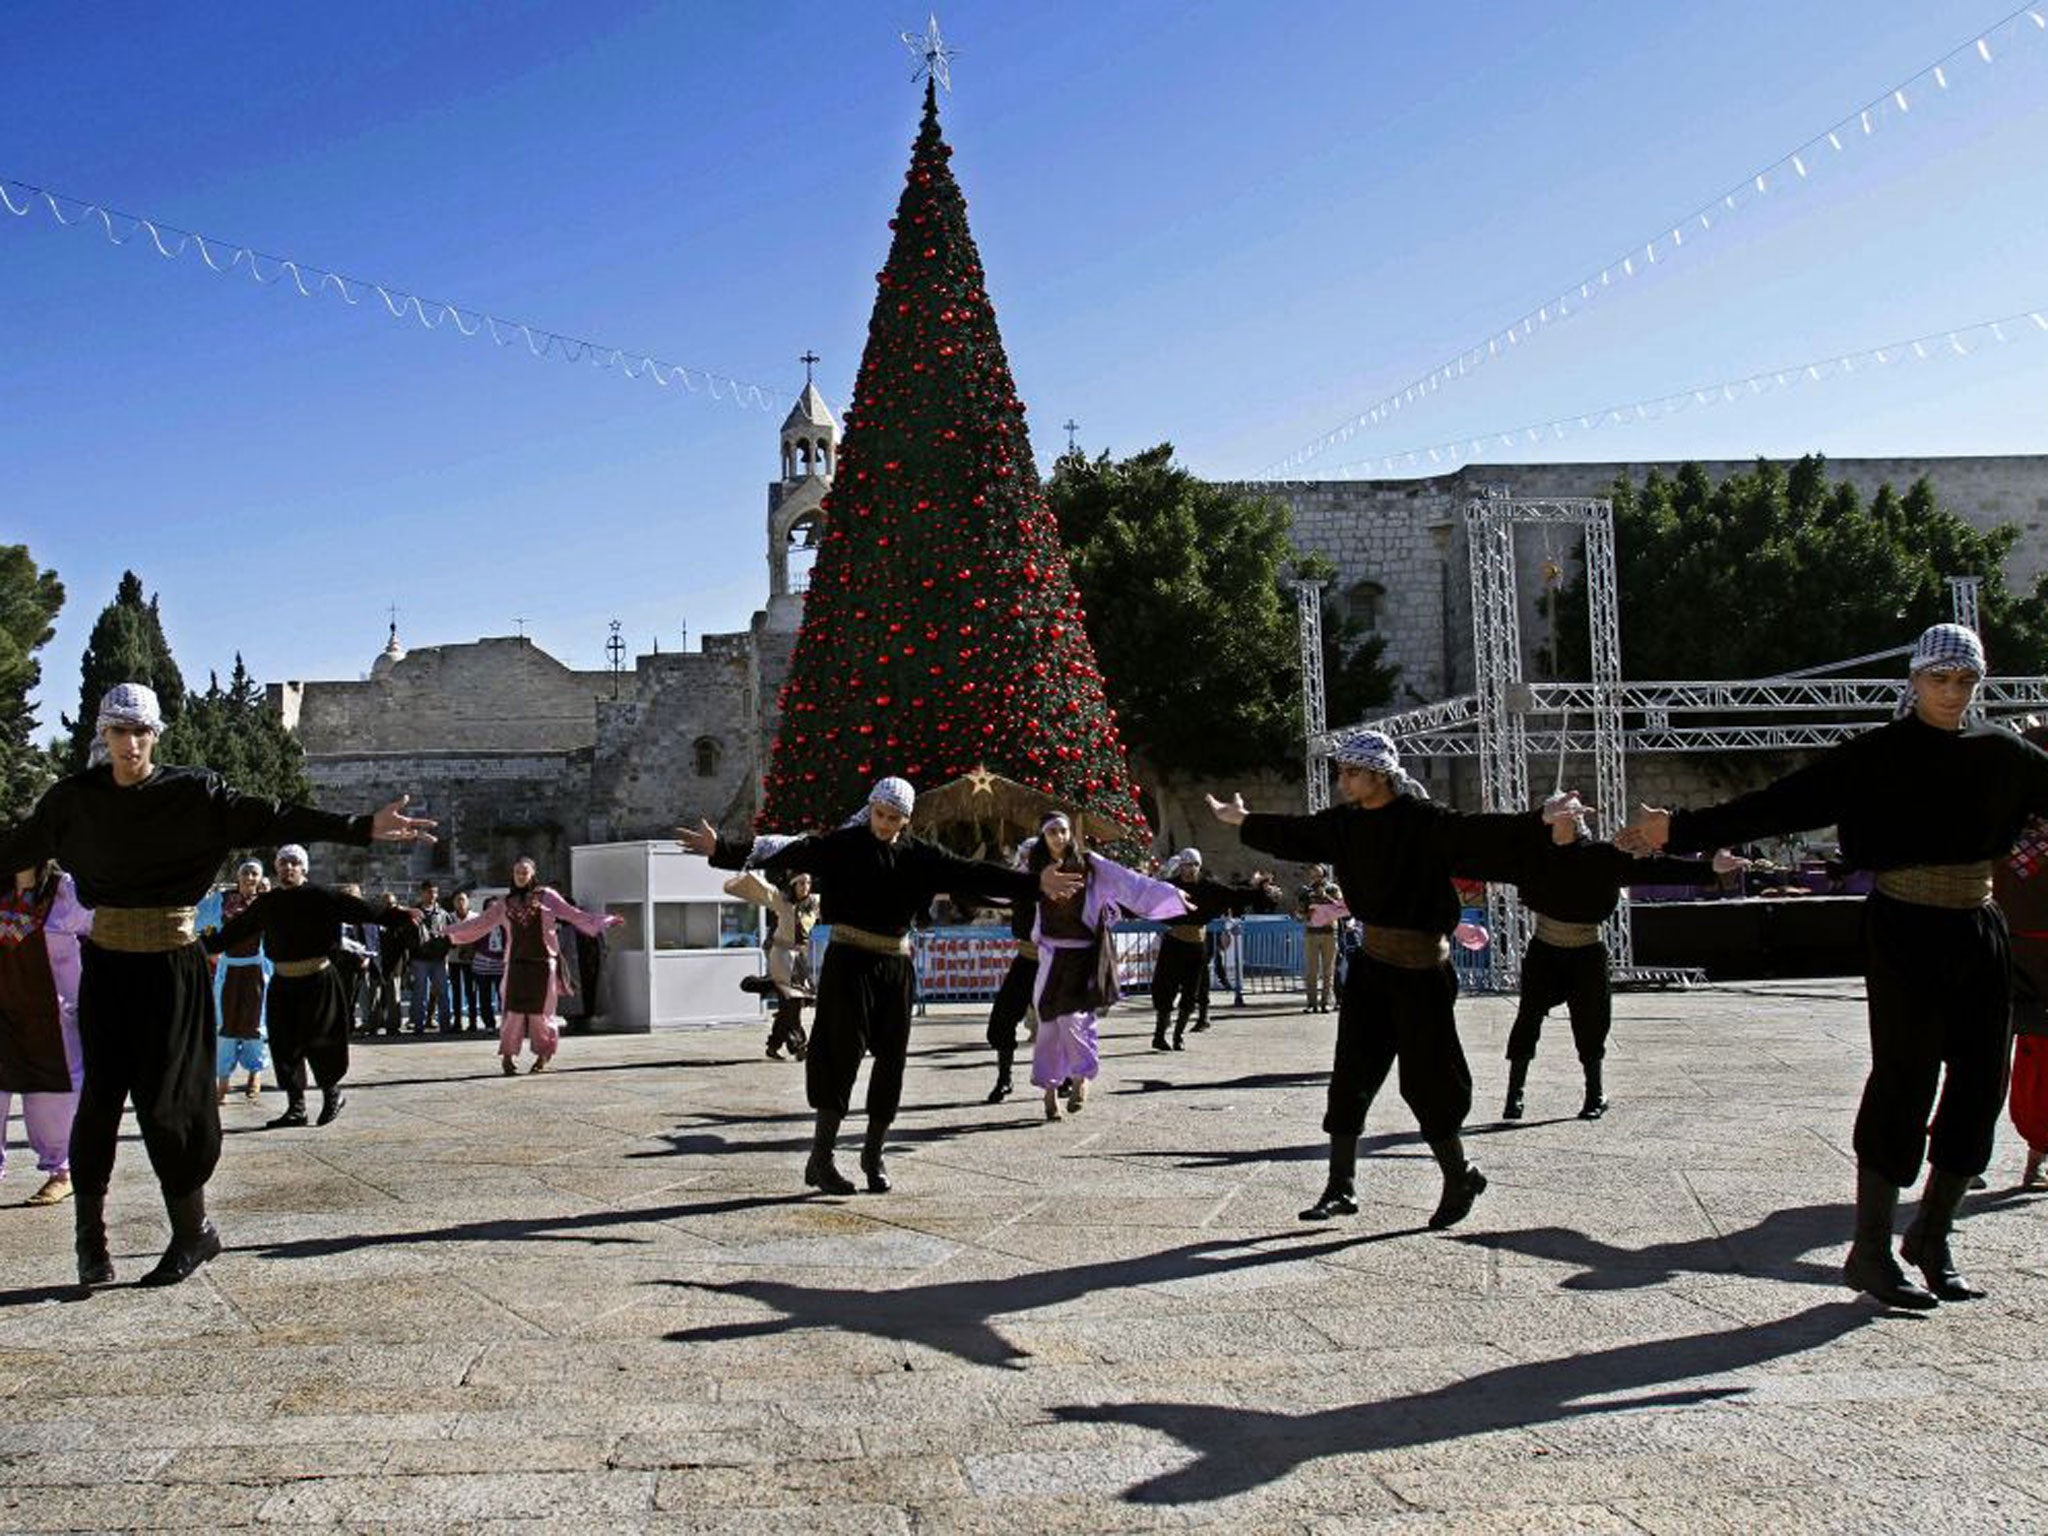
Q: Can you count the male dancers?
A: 8